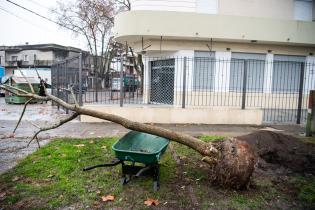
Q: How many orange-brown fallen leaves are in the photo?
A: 2